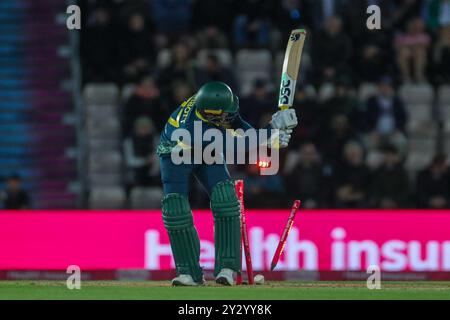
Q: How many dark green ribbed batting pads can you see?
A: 2